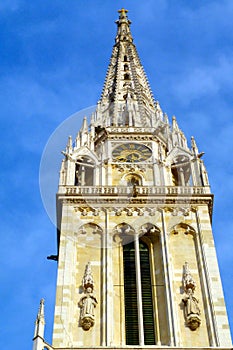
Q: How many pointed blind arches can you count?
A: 2